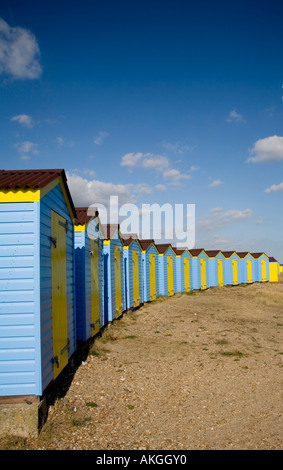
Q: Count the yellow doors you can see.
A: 12